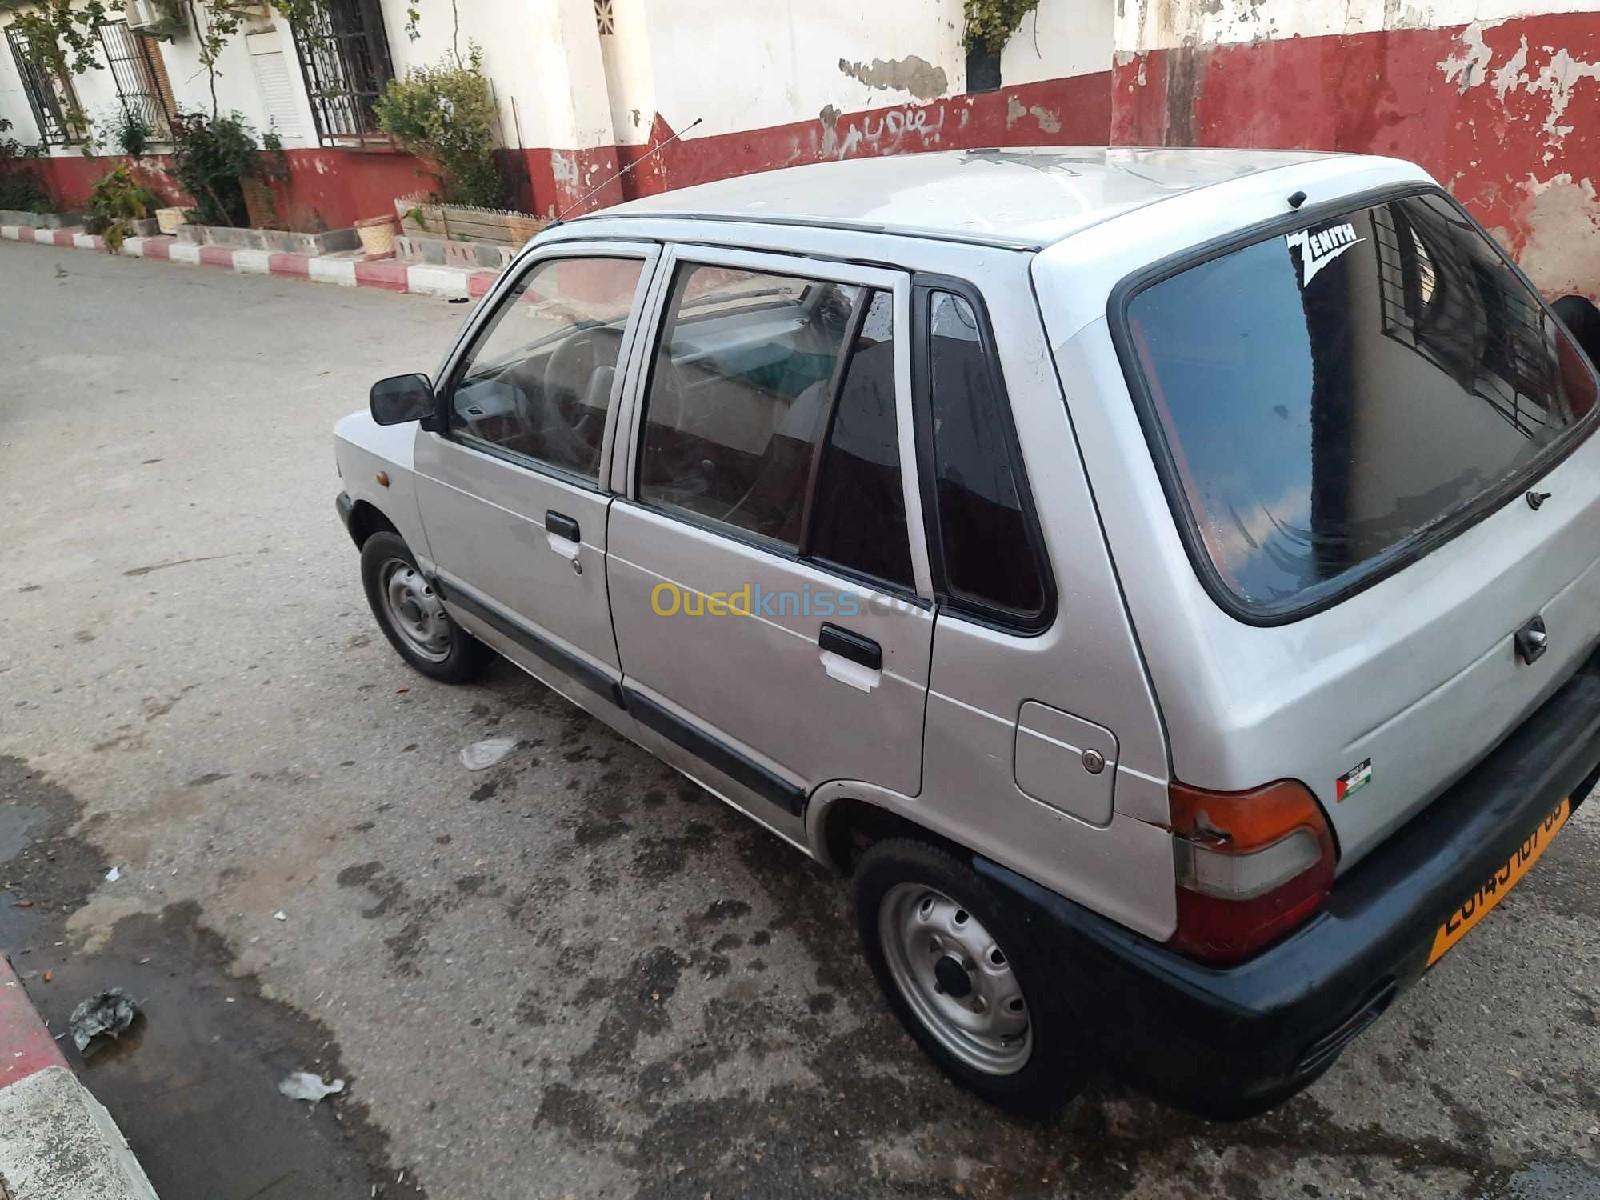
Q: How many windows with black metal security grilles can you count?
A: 3